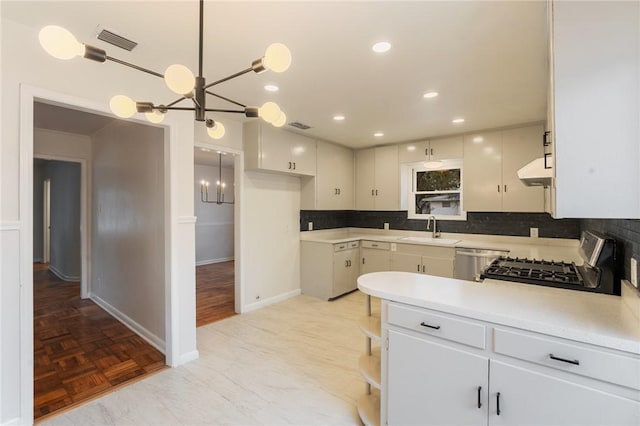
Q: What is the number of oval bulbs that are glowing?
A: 8